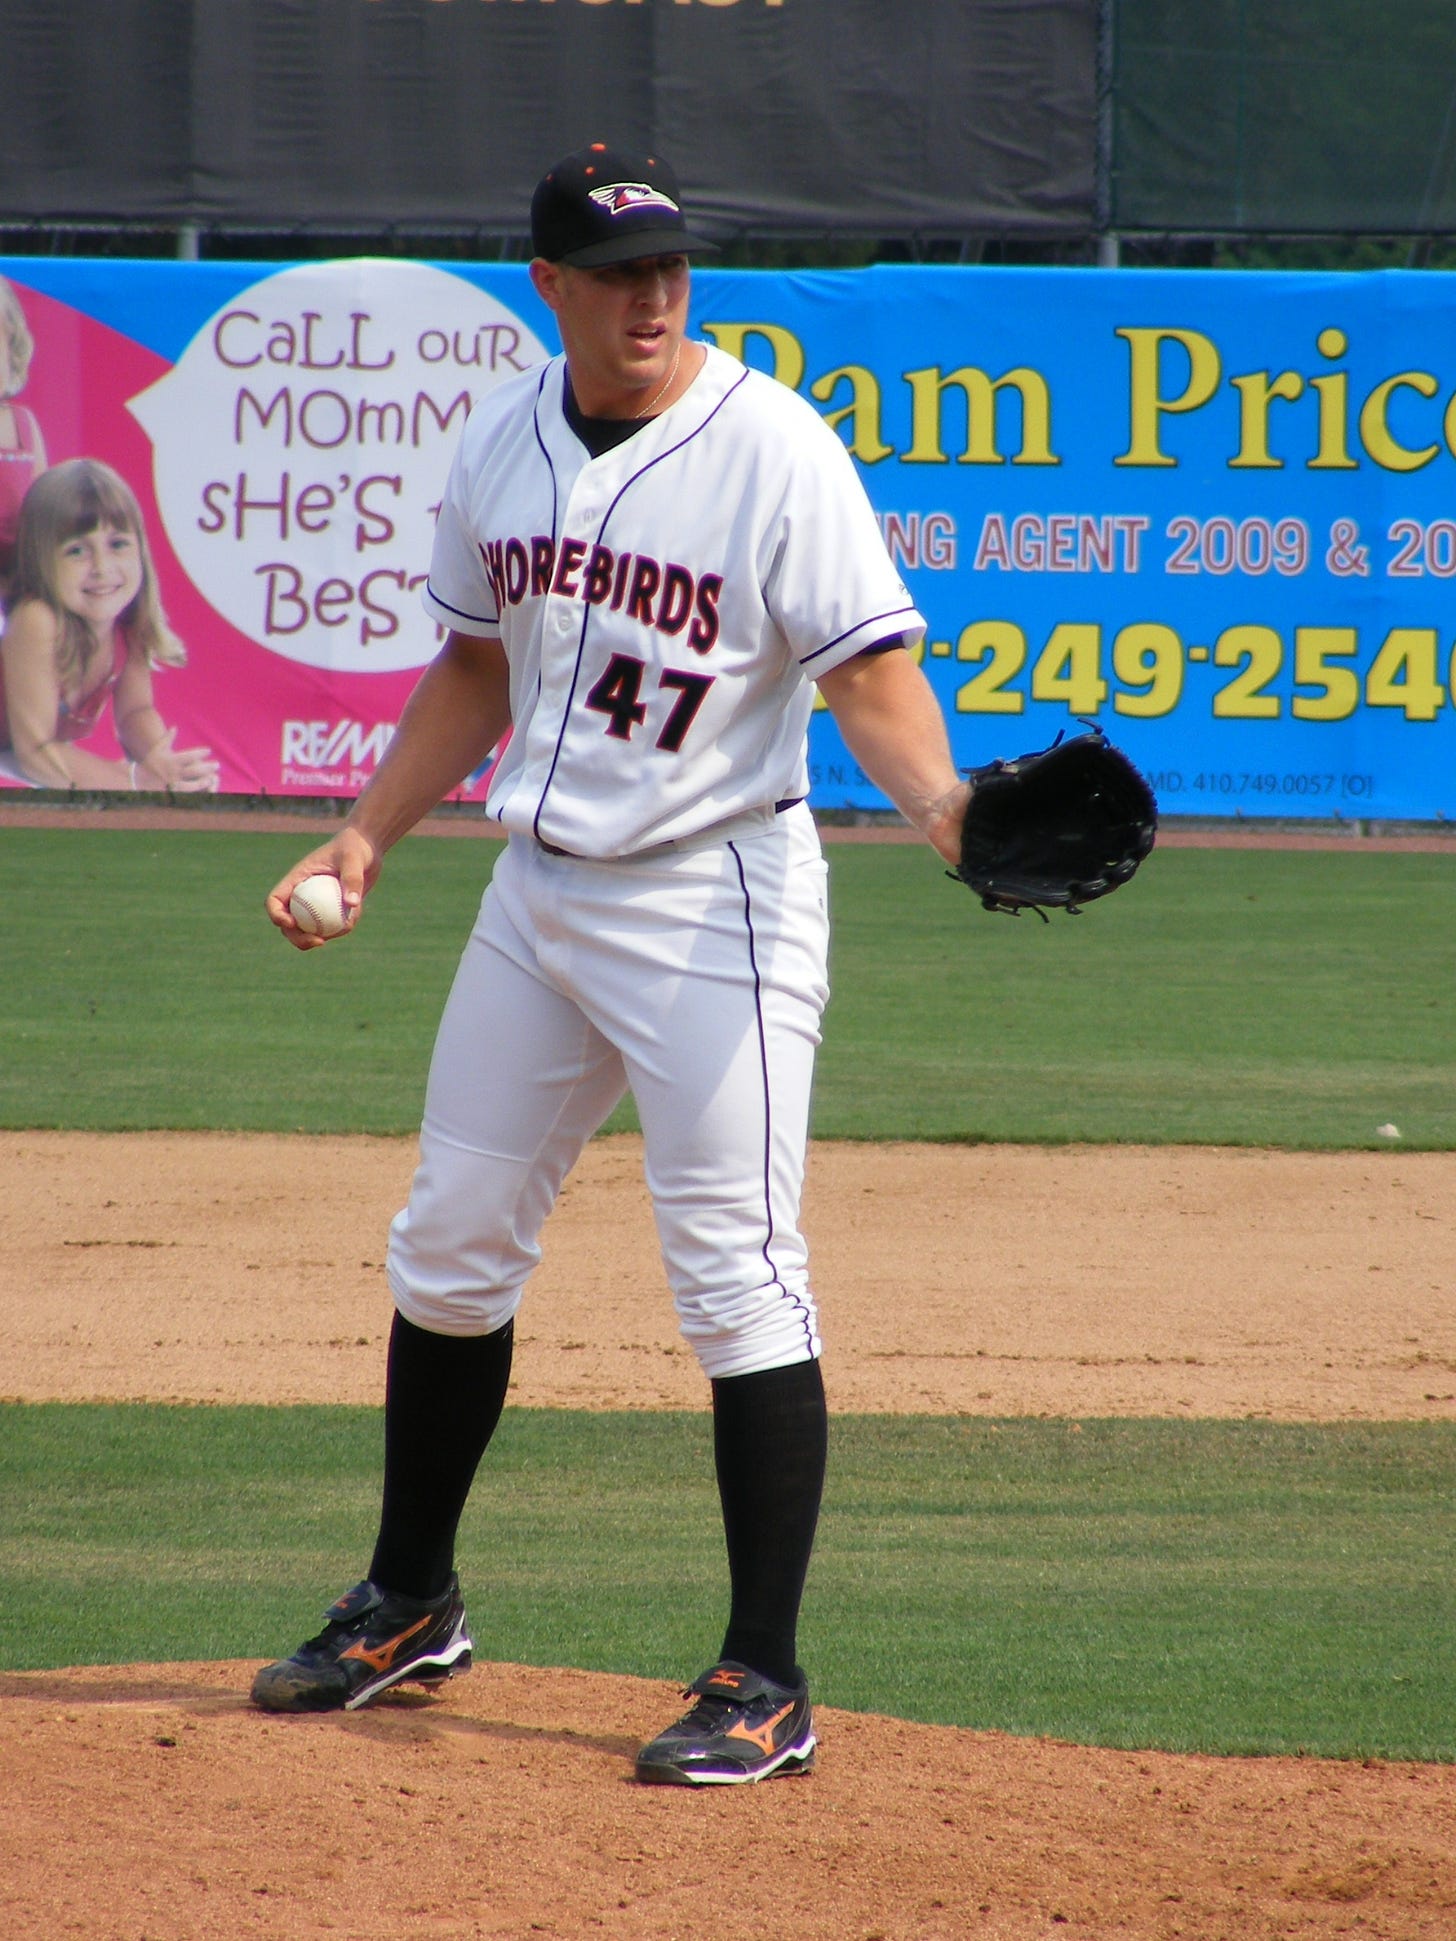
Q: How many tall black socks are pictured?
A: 2